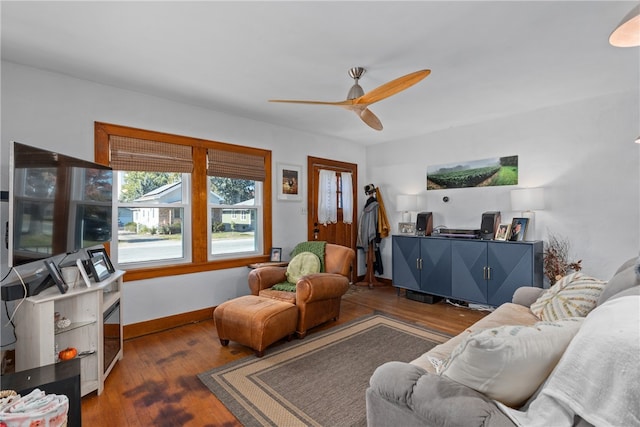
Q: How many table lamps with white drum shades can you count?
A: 2